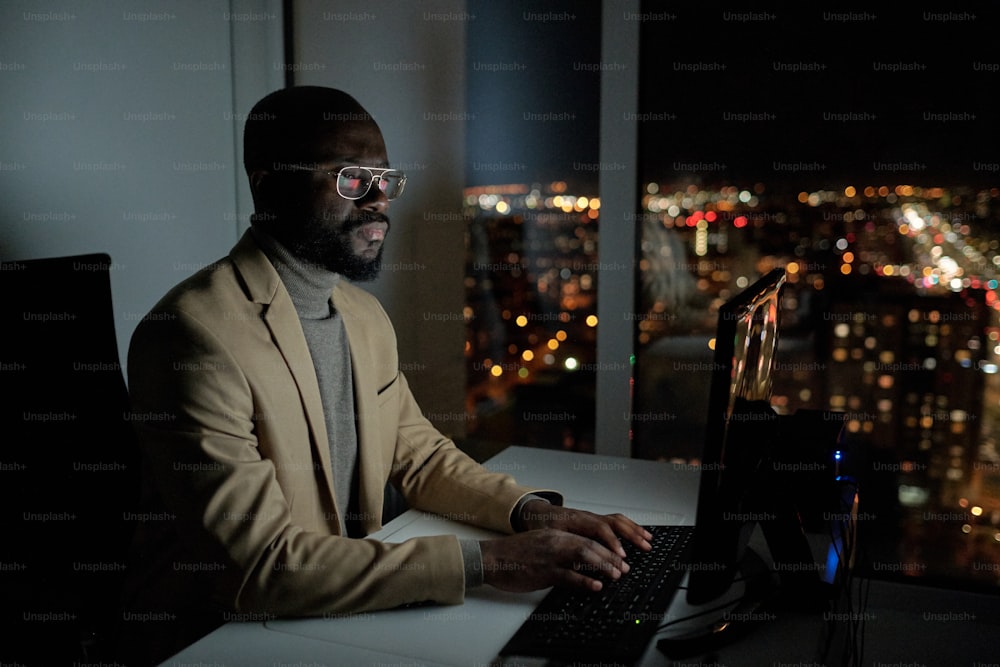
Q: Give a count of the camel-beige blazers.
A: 1